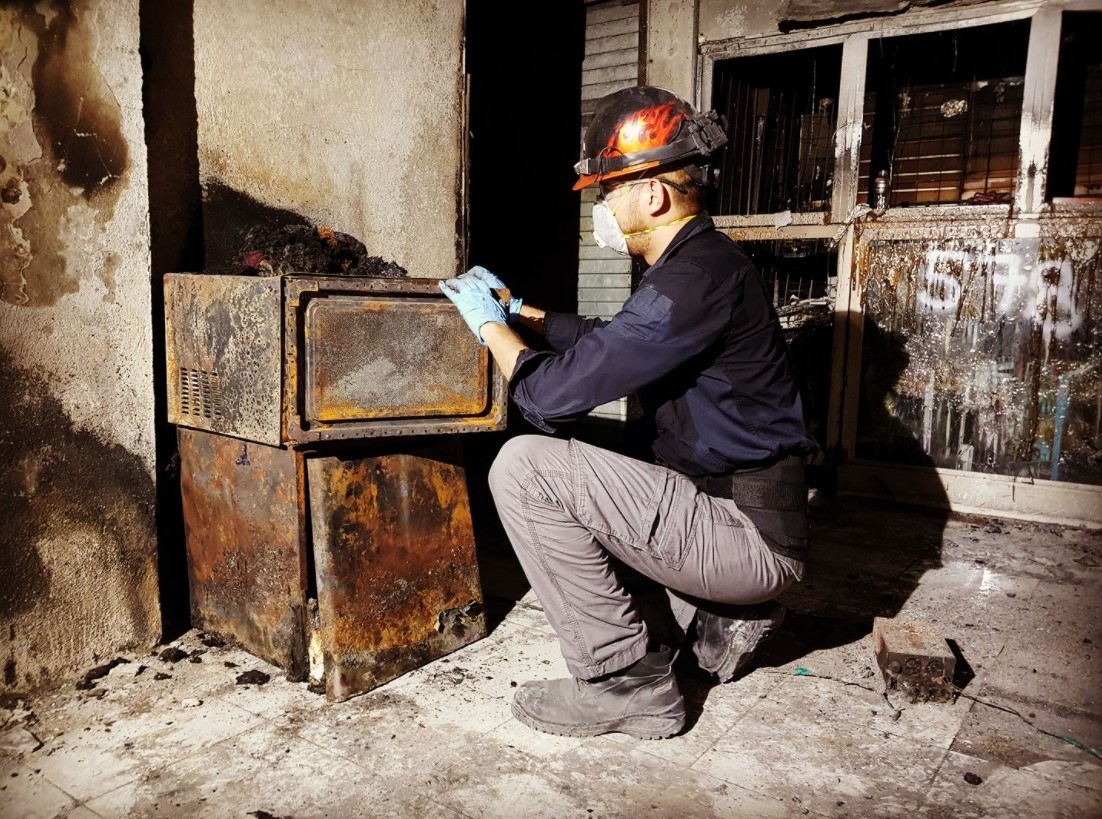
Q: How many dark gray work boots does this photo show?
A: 2